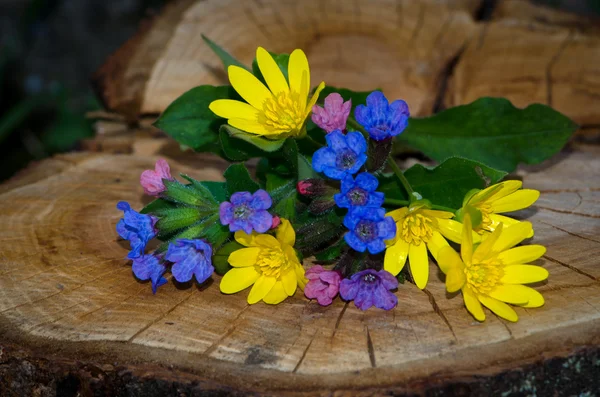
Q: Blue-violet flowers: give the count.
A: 9